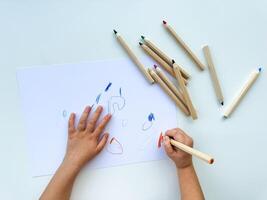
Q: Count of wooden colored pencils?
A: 10